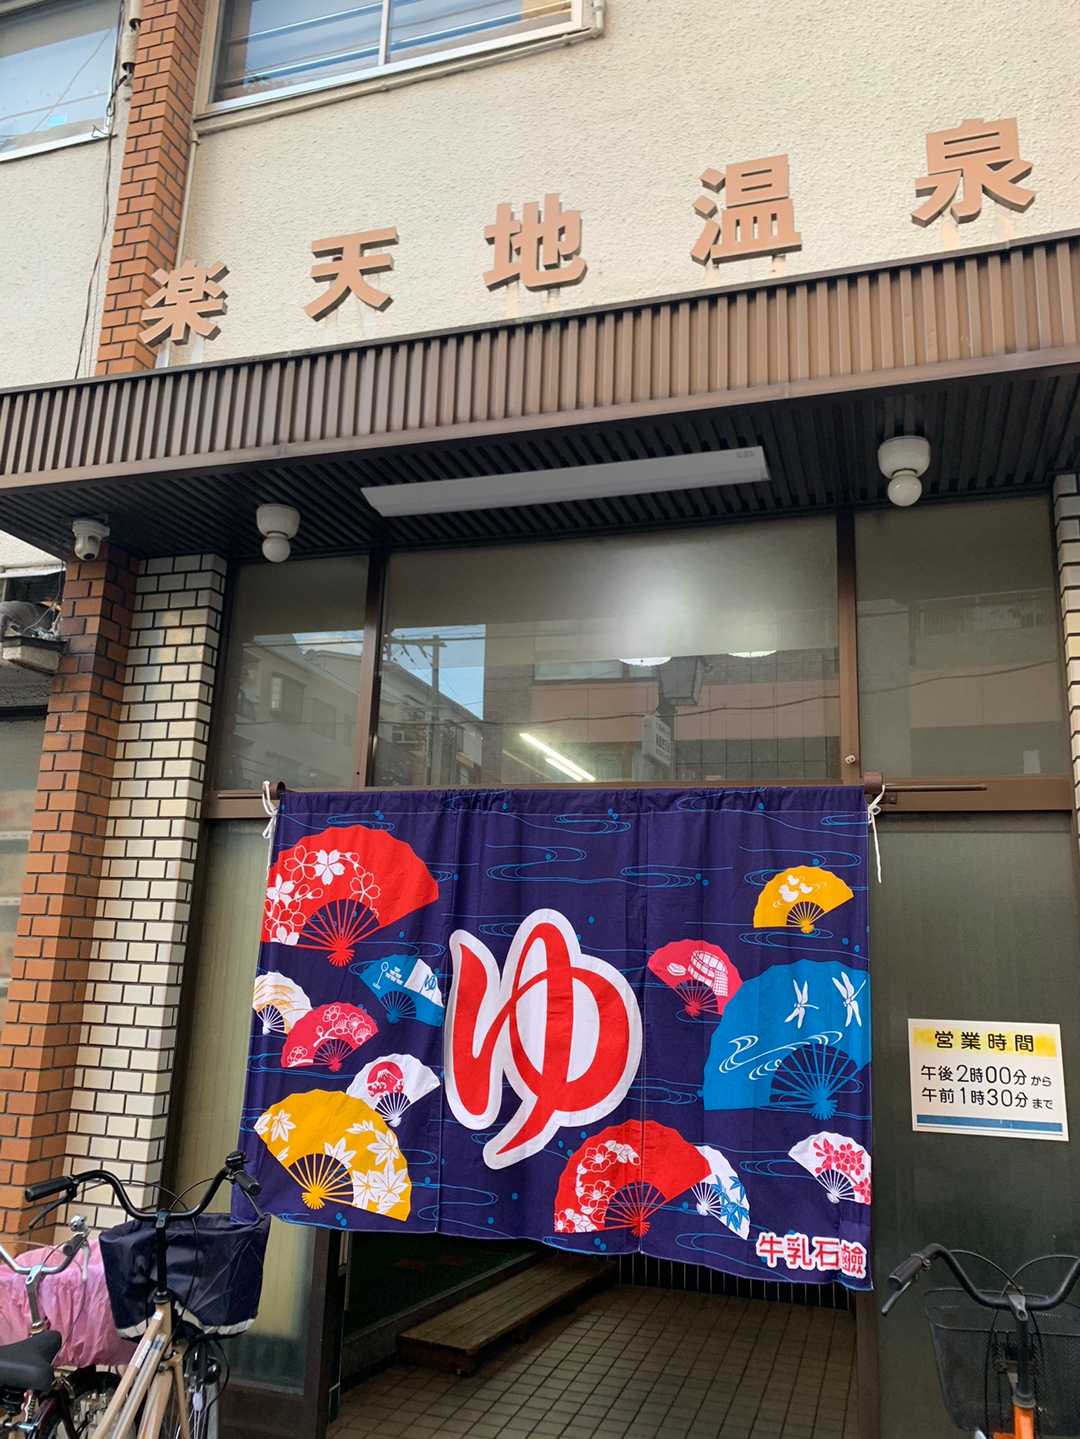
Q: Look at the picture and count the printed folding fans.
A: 12